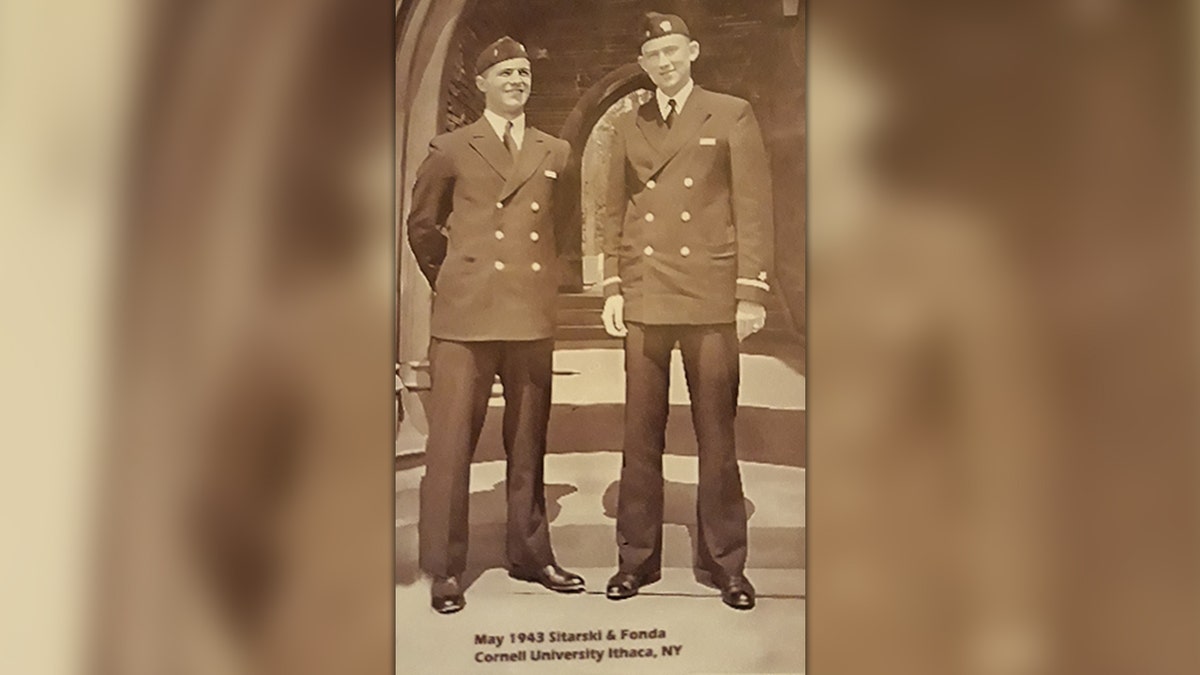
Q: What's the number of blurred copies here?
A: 2